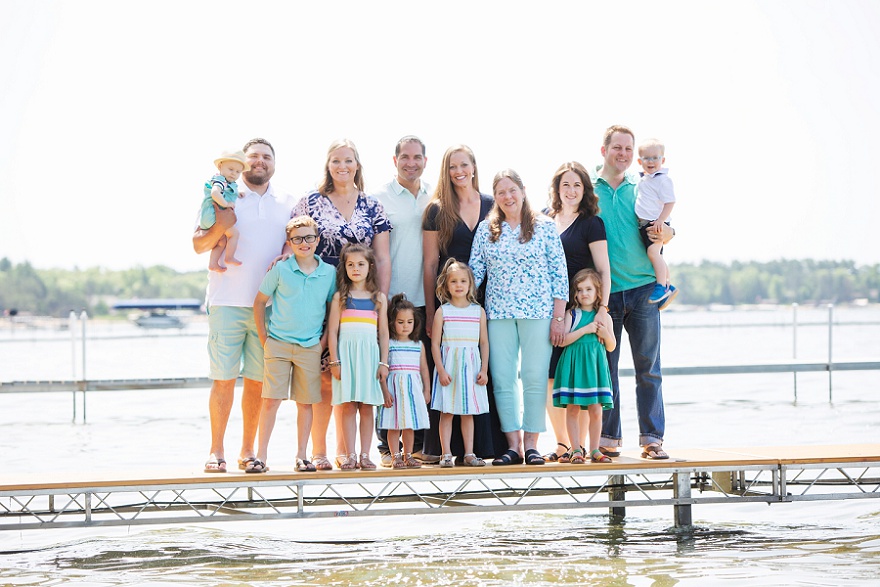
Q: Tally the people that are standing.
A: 12